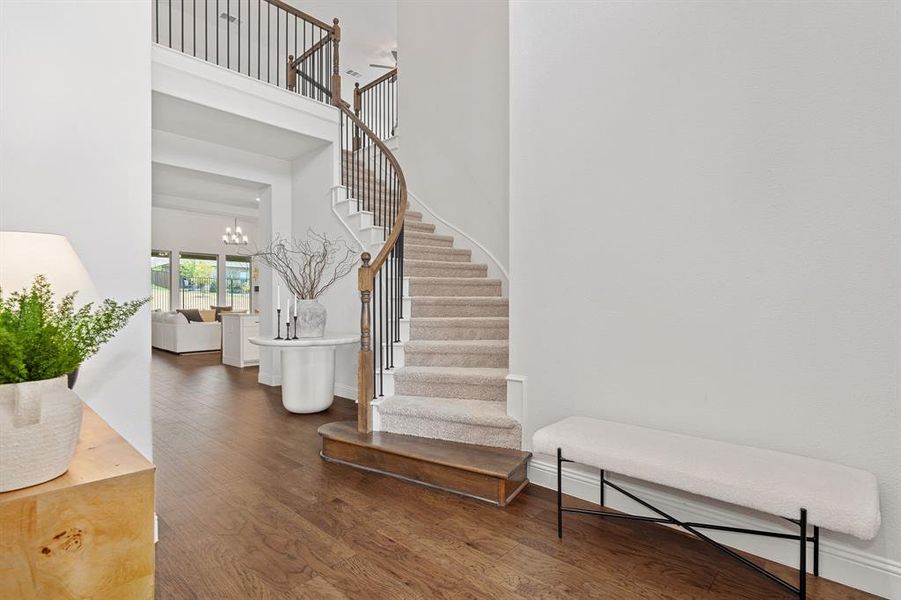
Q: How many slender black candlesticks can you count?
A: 3